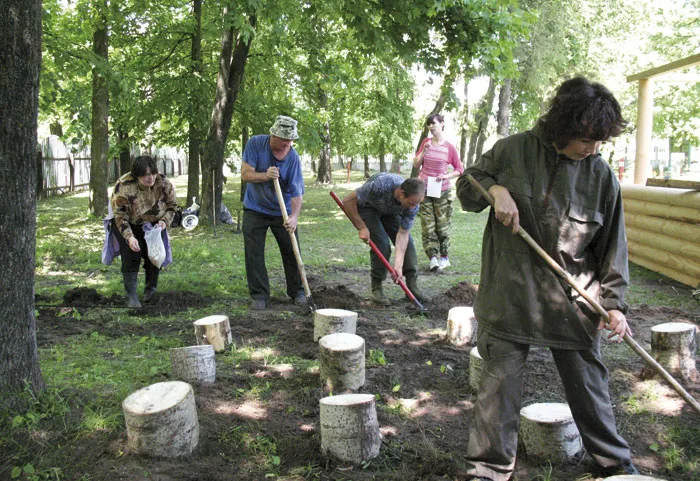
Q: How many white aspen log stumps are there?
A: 11